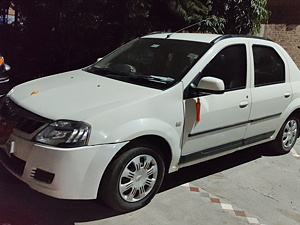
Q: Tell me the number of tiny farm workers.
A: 0